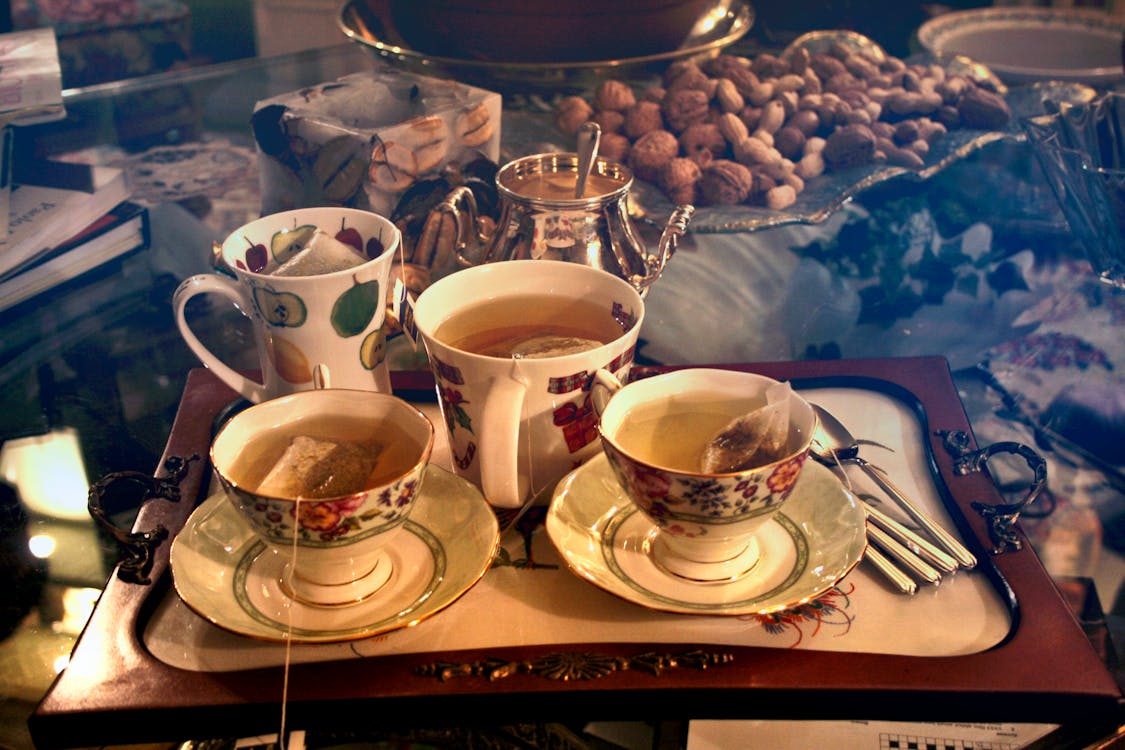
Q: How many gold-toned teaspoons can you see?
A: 4